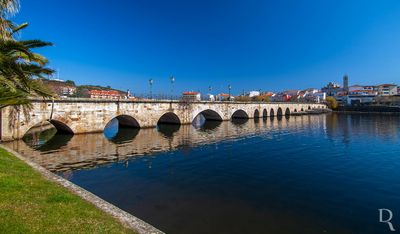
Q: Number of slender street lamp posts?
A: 4